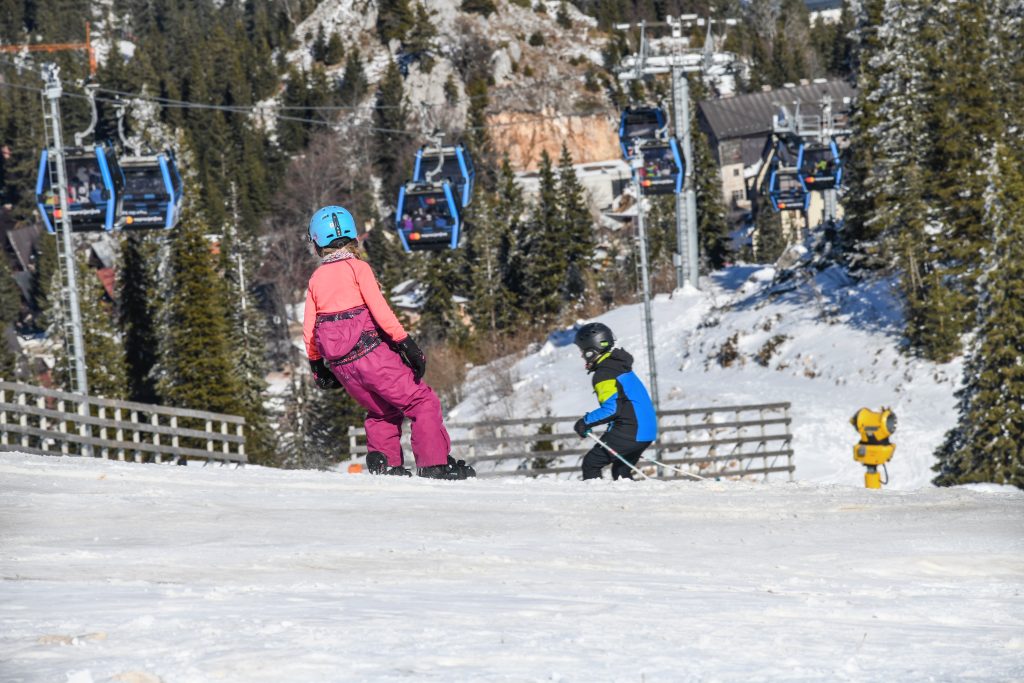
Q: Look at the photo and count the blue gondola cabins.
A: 8